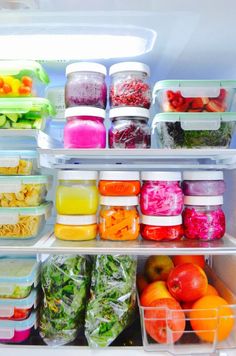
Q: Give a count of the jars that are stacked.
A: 12